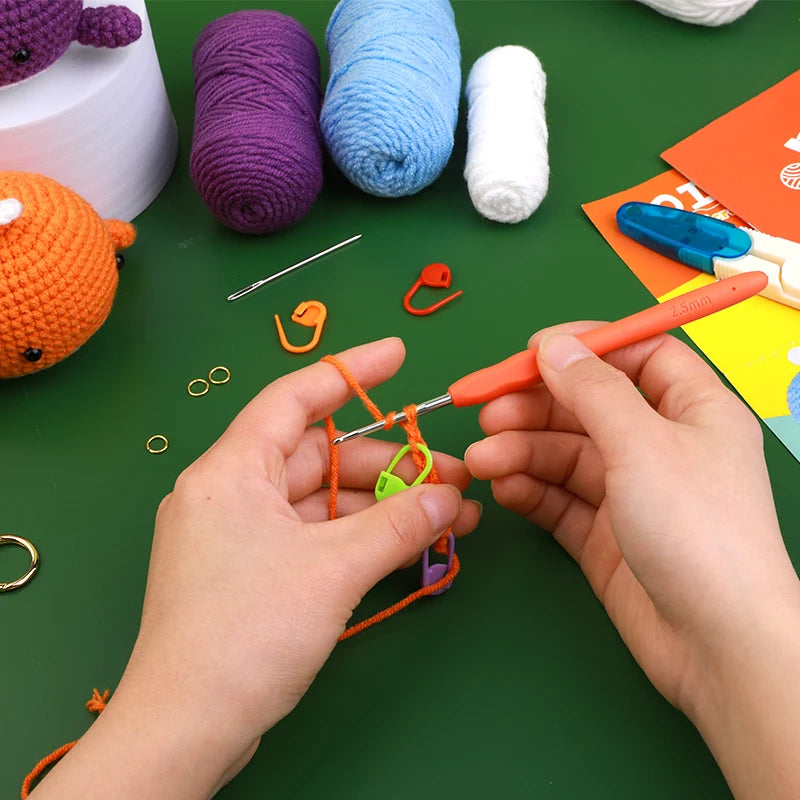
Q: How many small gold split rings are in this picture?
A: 3